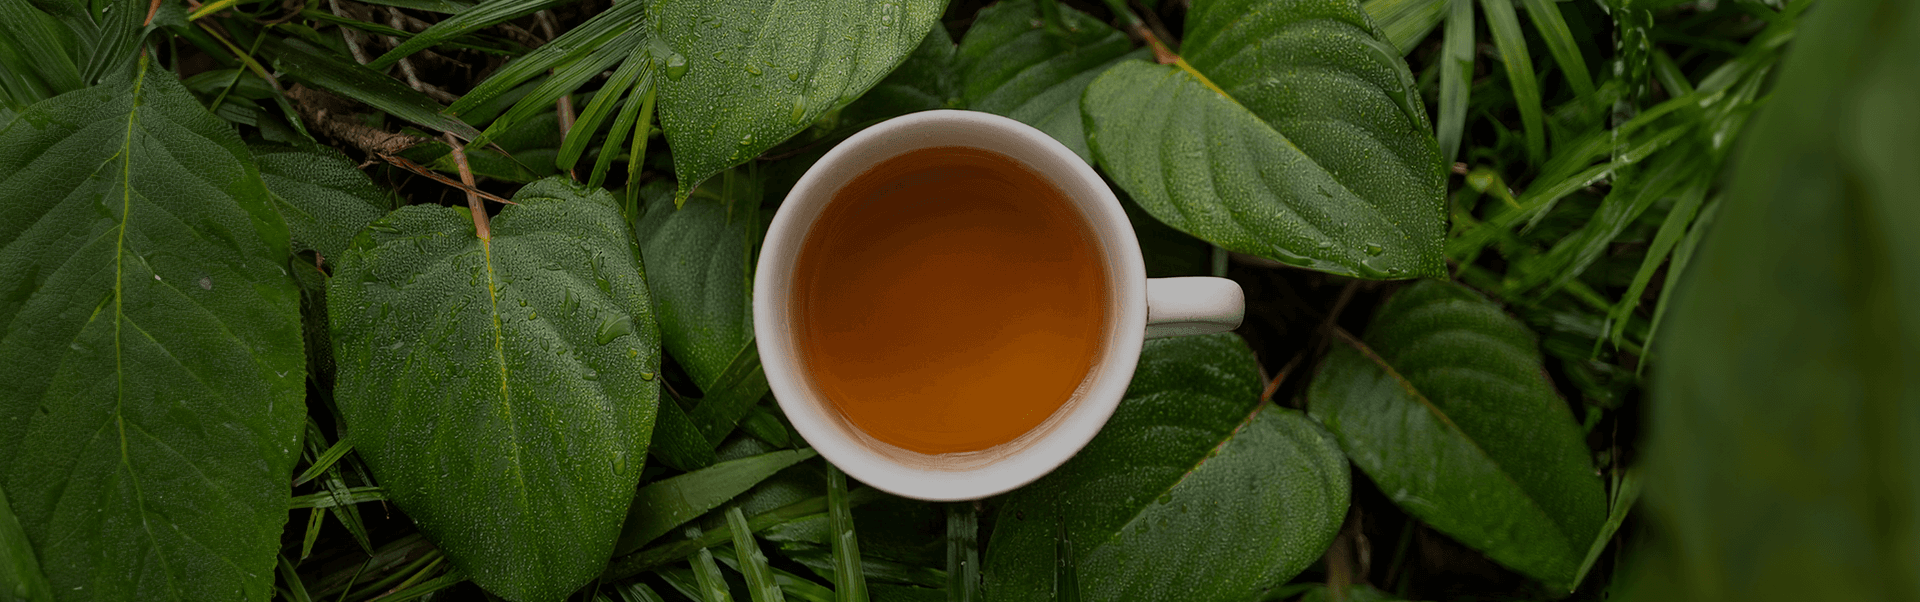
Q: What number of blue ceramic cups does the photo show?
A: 0